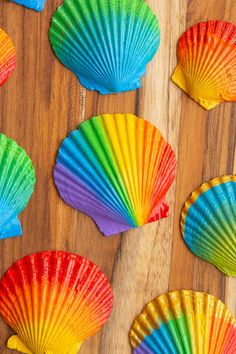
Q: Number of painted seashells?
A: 9